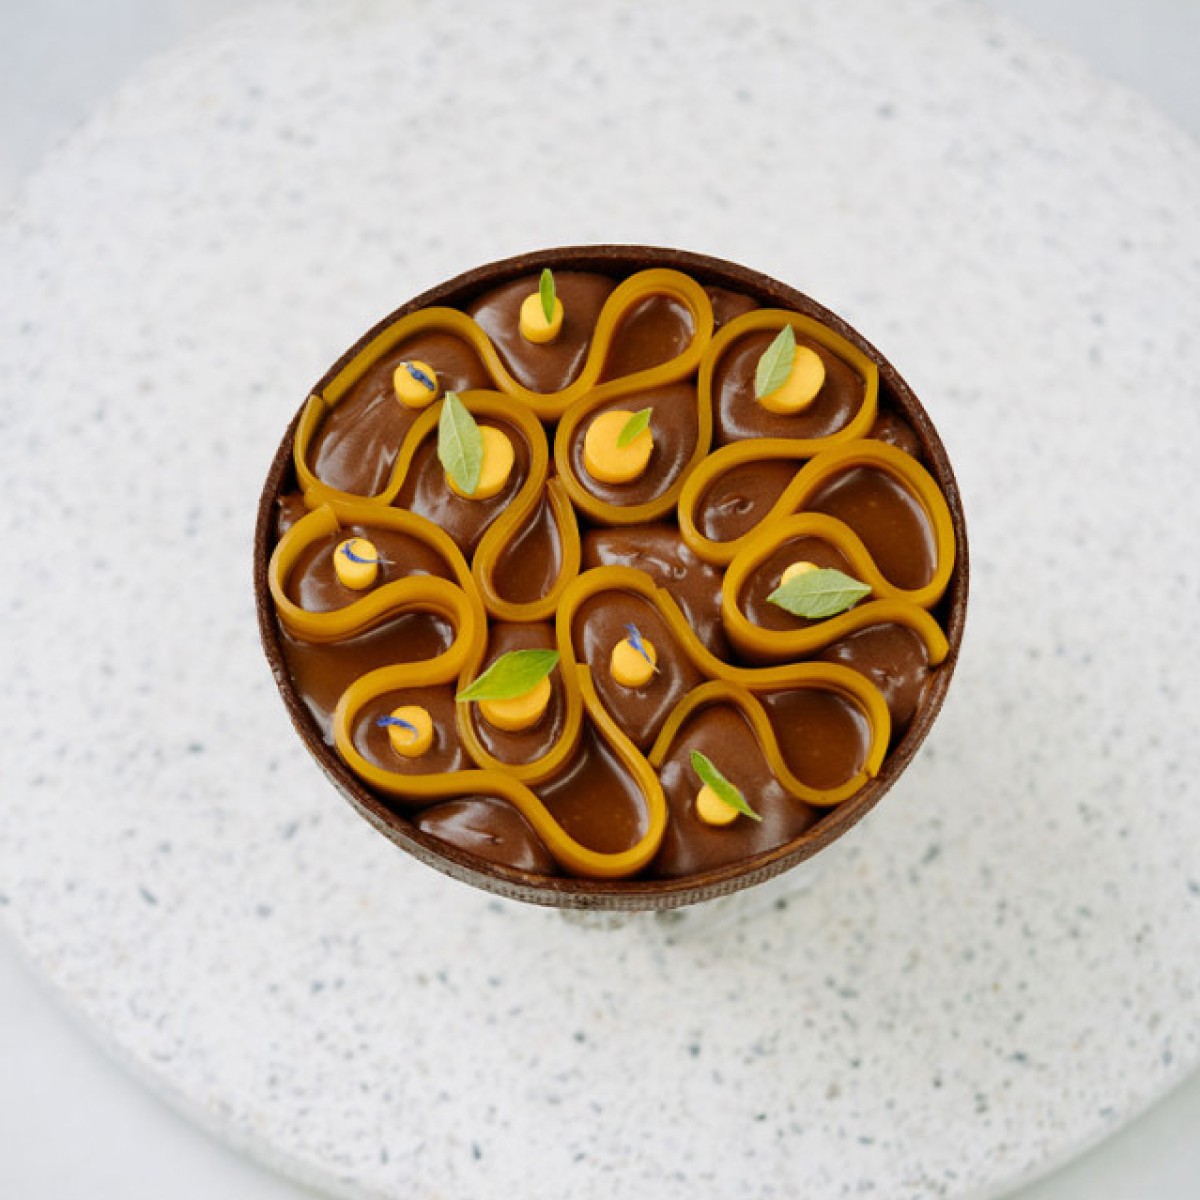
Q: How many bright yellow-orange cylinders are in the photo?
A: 11